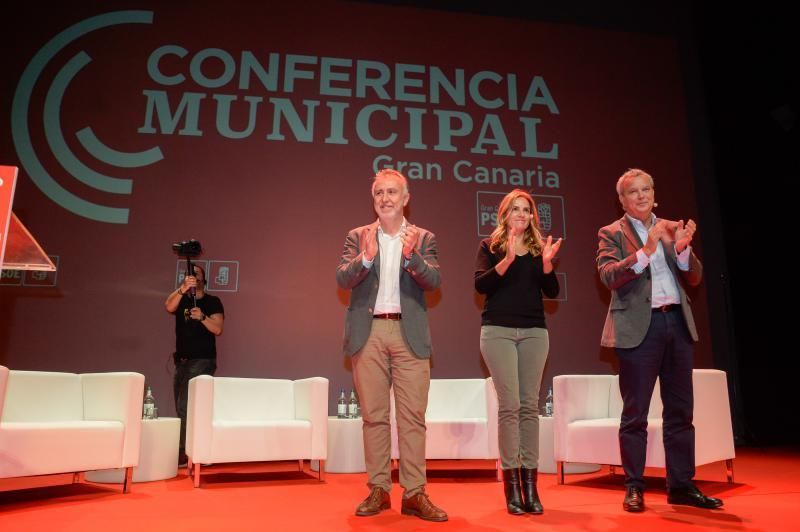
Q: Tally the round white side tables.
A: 3